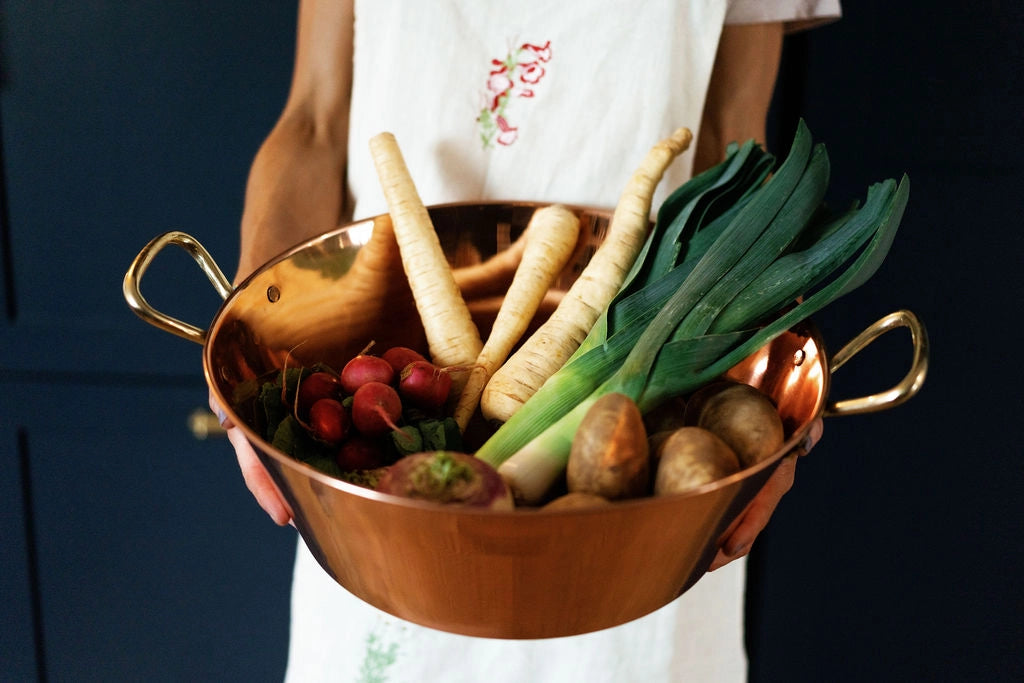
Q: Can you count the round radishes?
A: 7